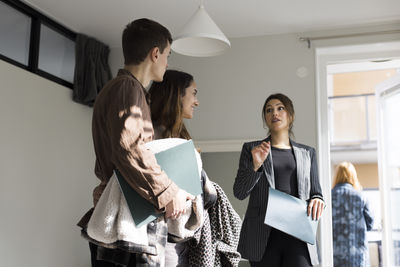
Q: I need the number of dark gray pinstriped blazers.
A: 1